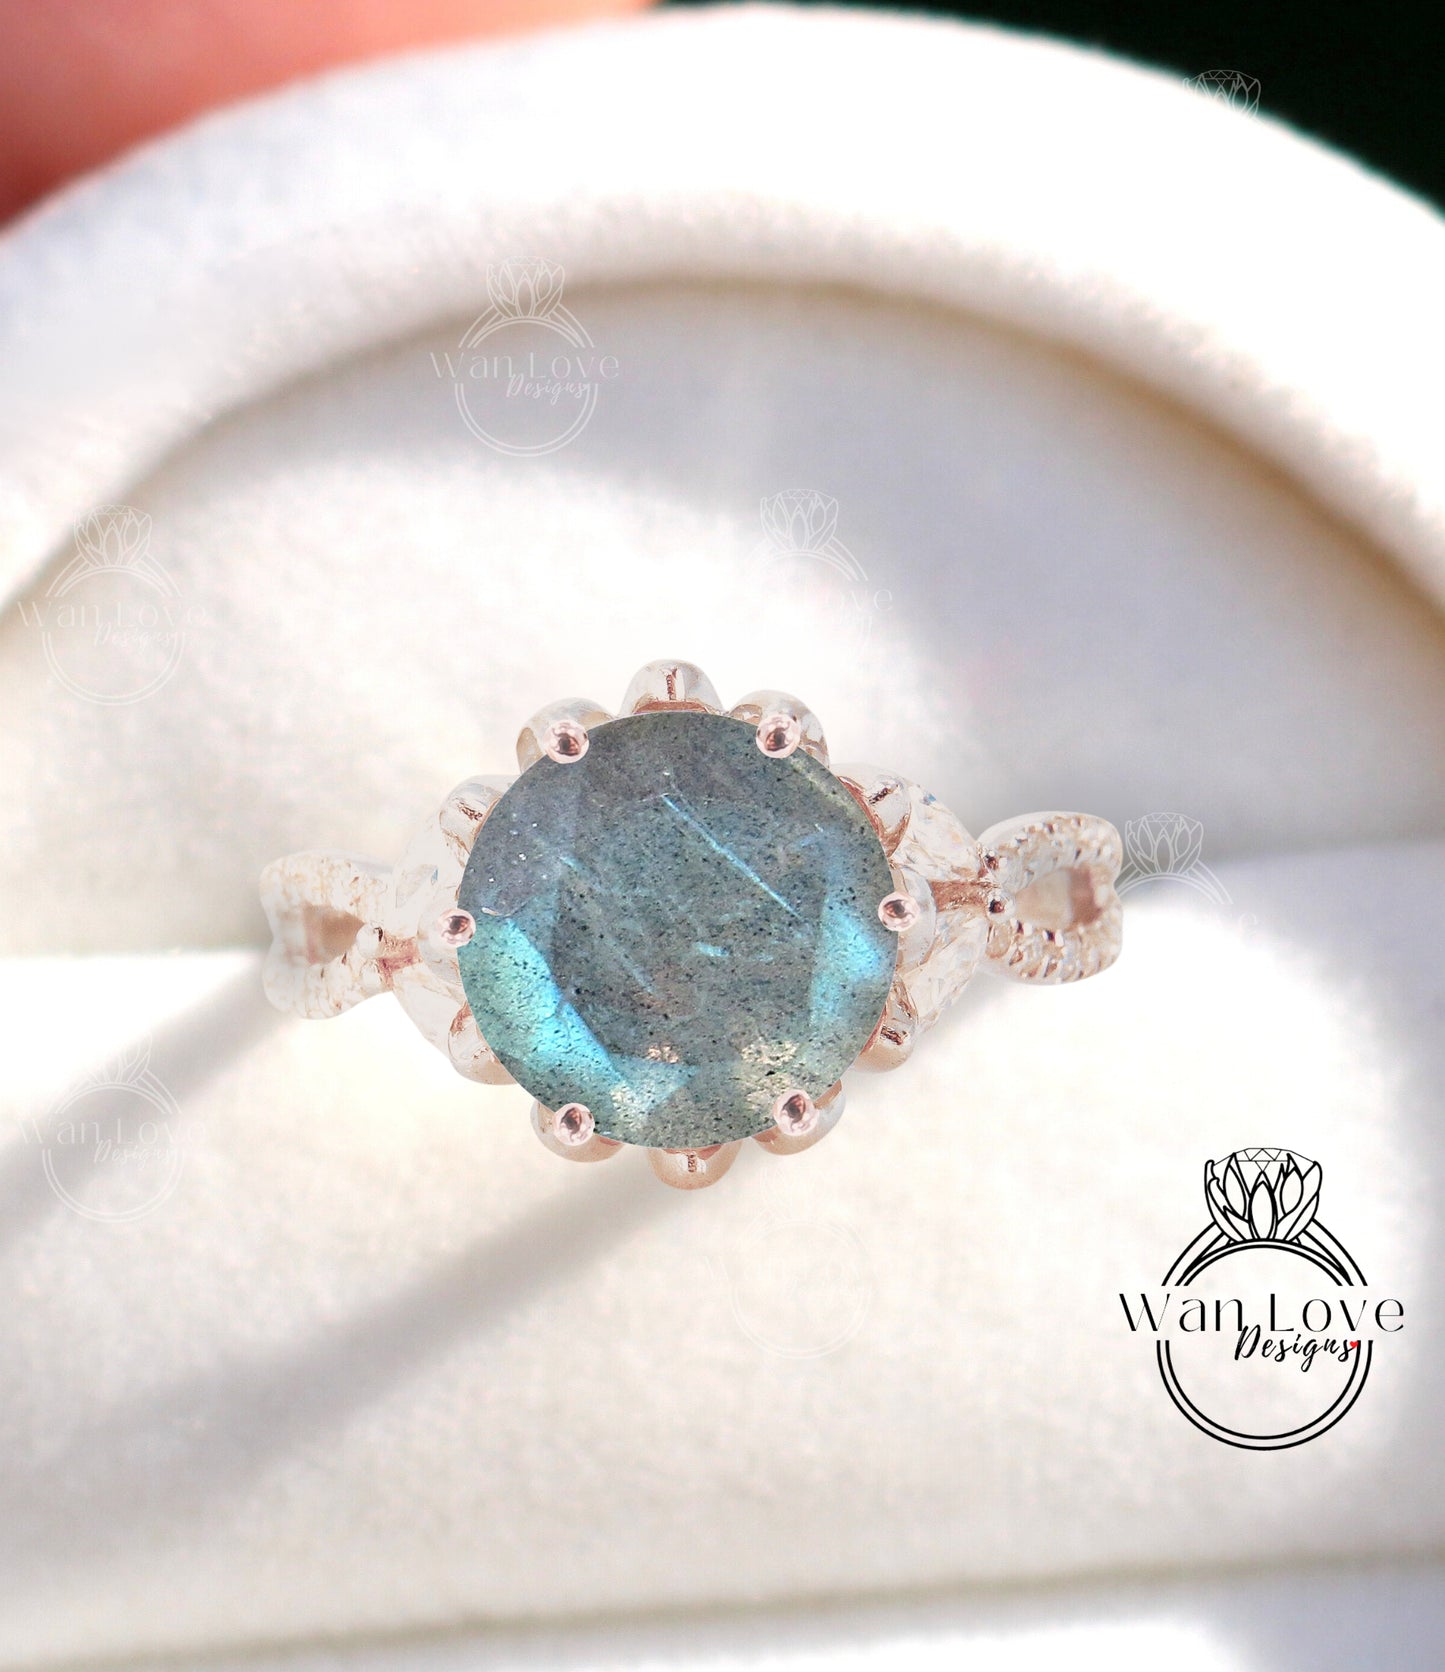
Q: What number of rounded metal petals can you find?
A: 12